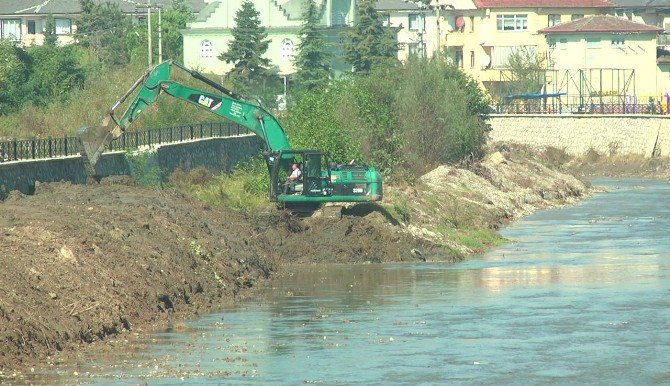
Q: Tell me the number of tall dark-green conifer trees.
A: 3